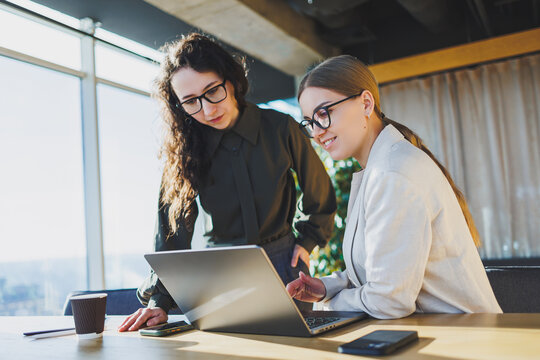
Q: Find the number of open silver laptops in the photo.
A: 1